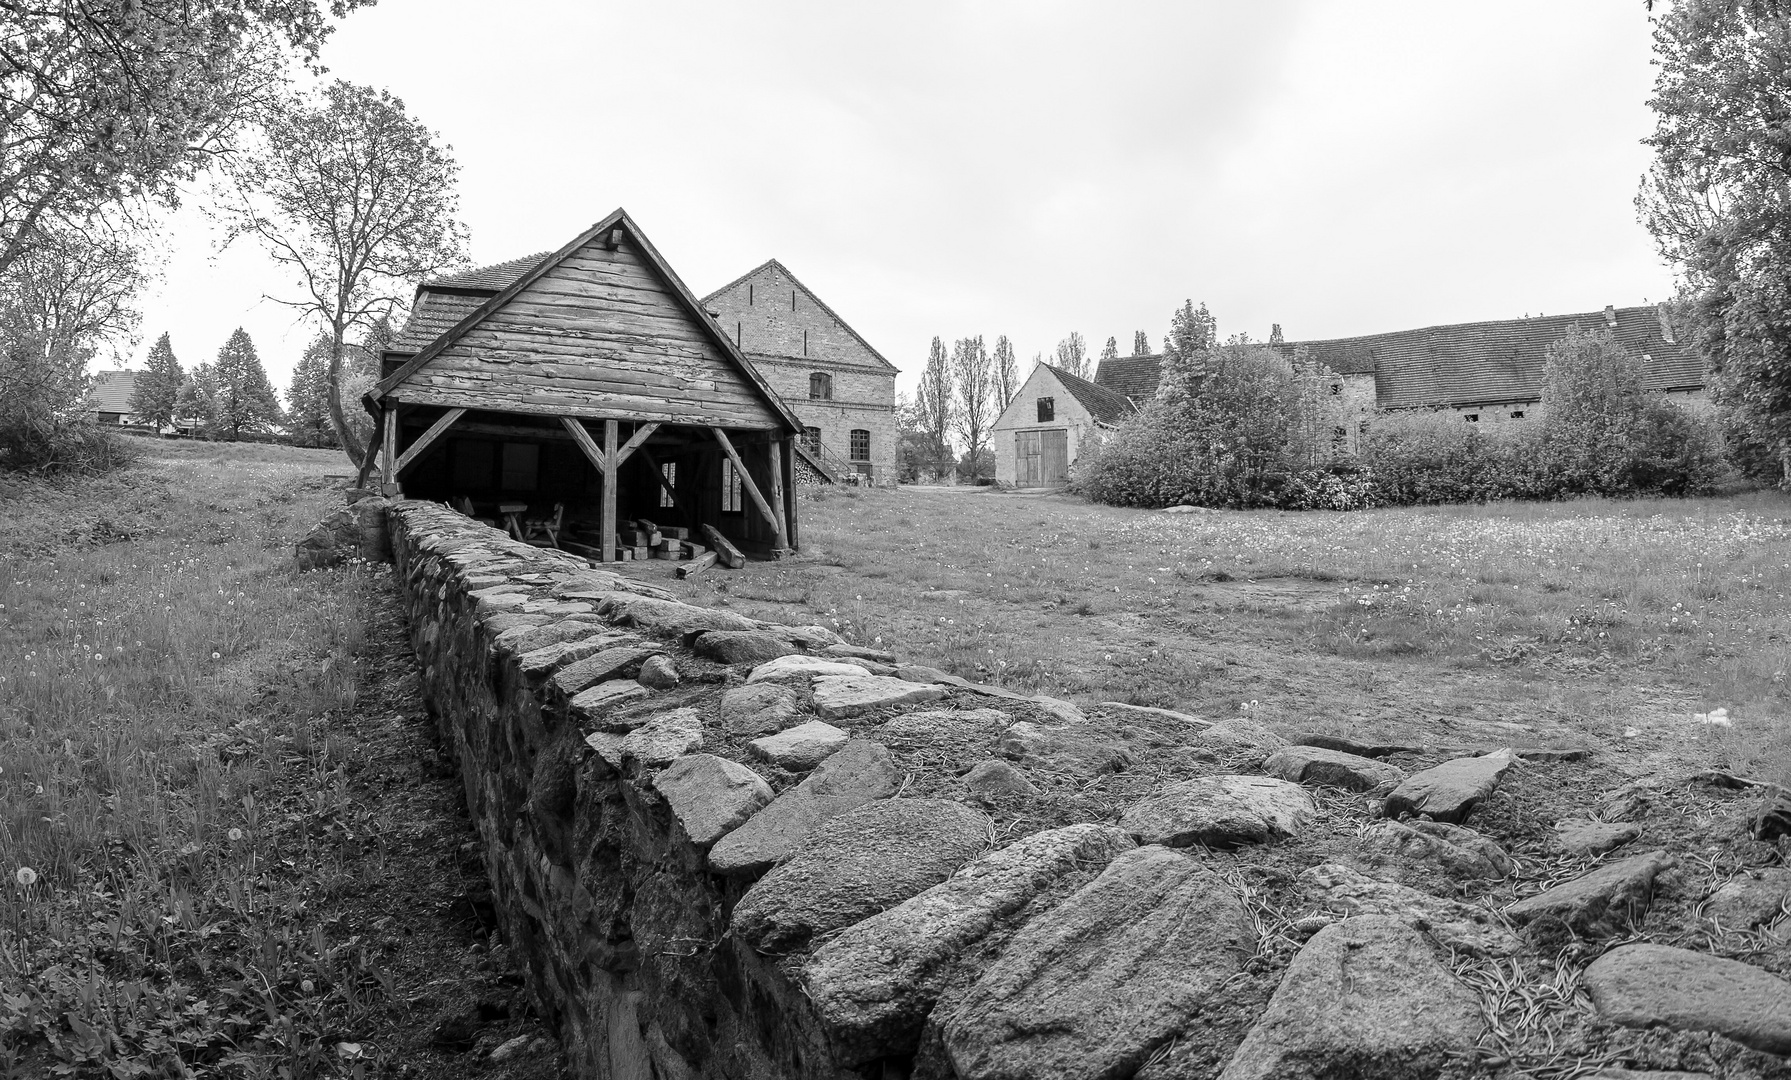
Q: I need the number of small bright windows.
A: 2